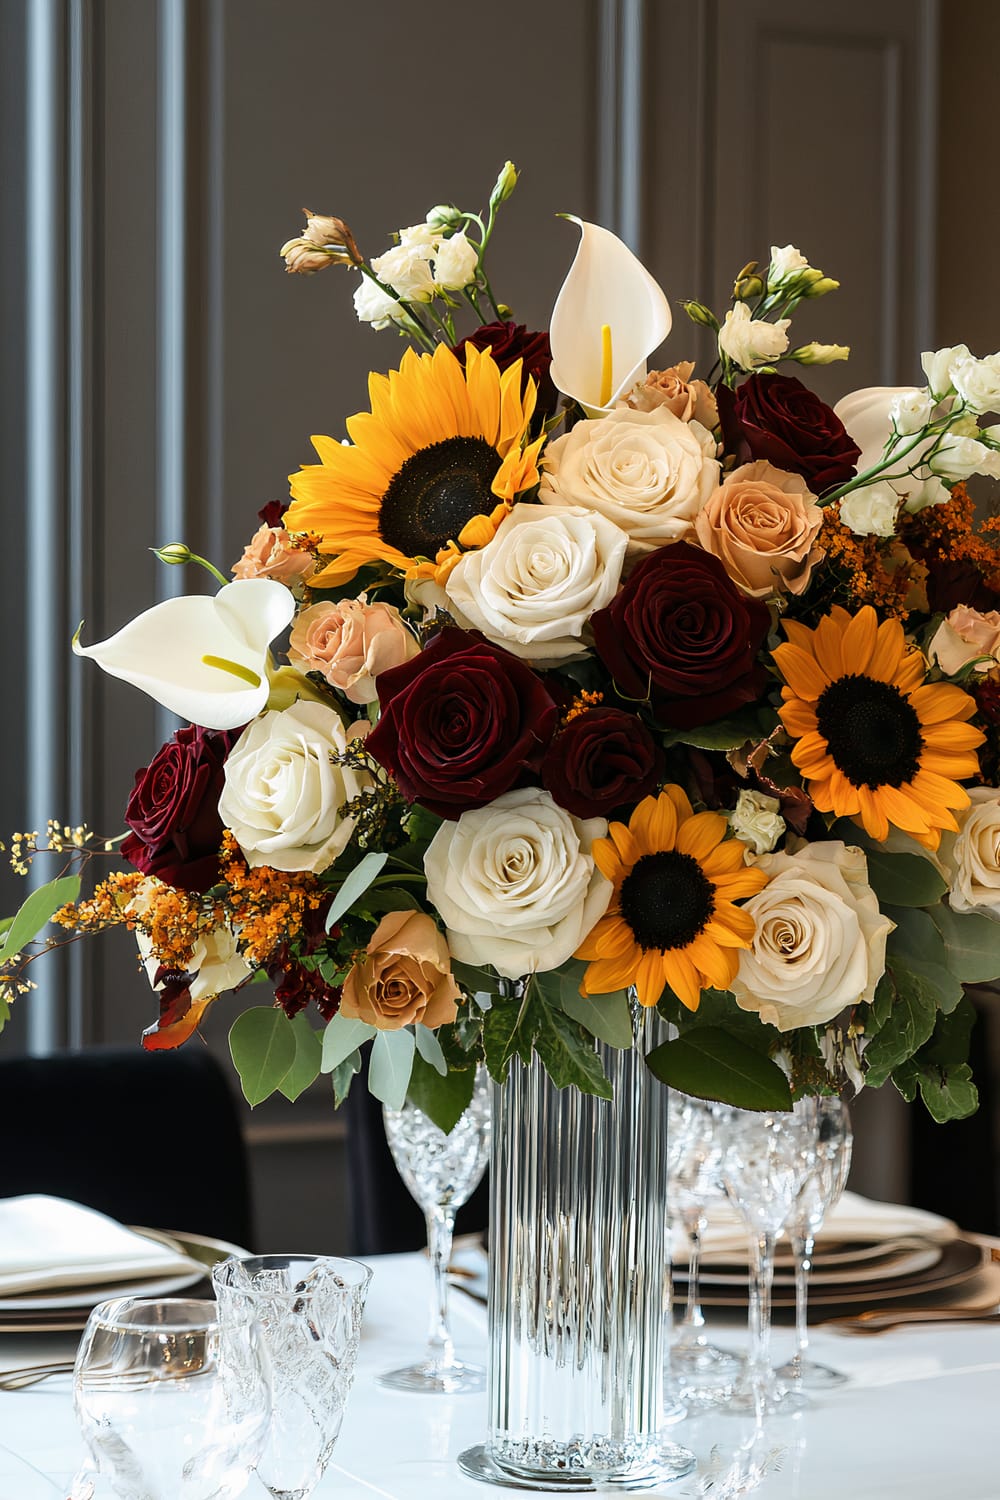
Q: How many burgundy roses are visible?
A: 6